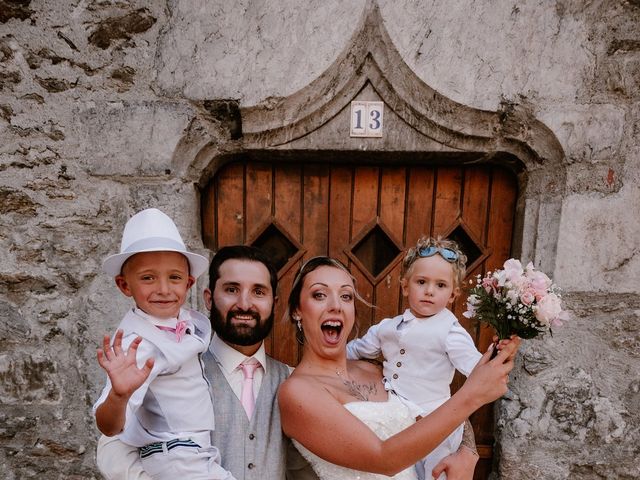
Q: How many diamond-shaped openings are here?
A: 3